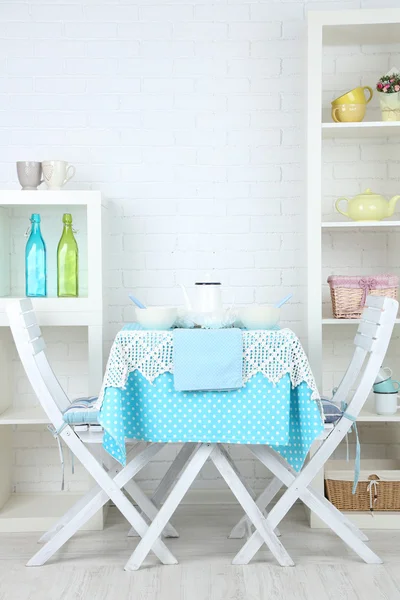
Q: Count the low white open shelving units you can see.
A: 1